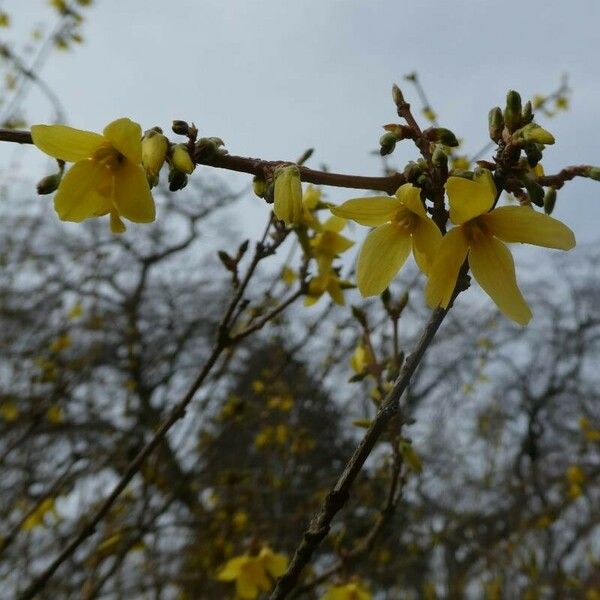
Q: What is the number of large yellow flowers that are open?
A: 3